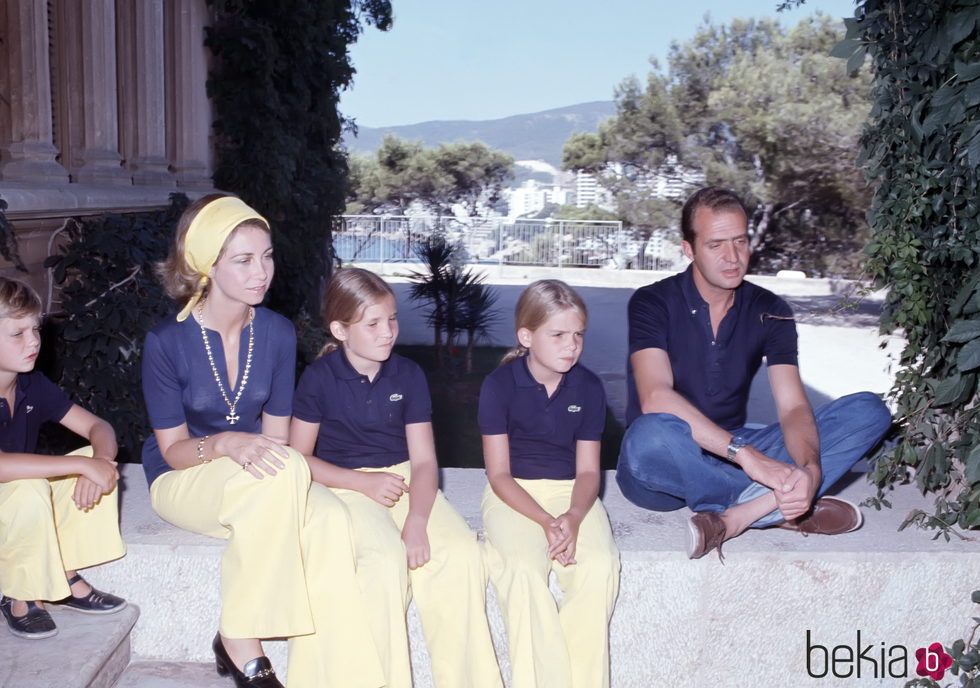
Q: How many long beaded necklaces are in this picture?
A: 1